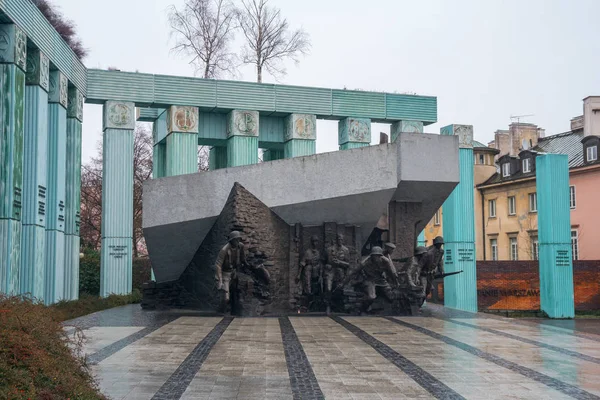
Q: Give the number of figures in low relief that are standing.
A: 2